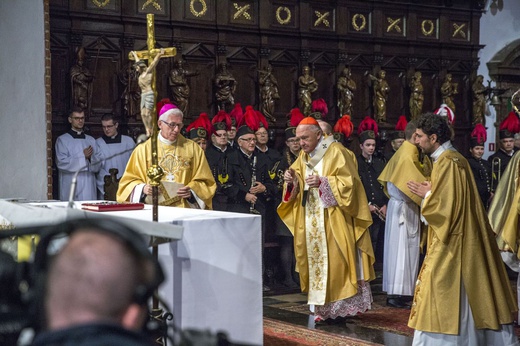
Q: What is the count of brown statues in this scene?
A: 11